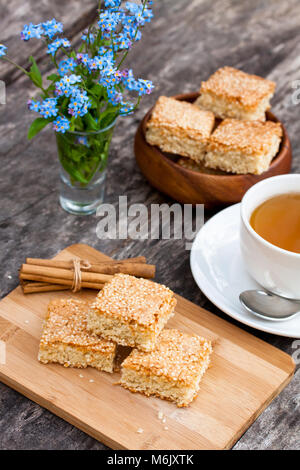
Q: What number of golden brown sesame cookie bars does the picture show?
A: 6